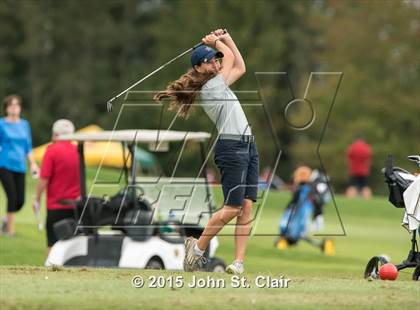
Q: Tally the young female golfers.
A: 1